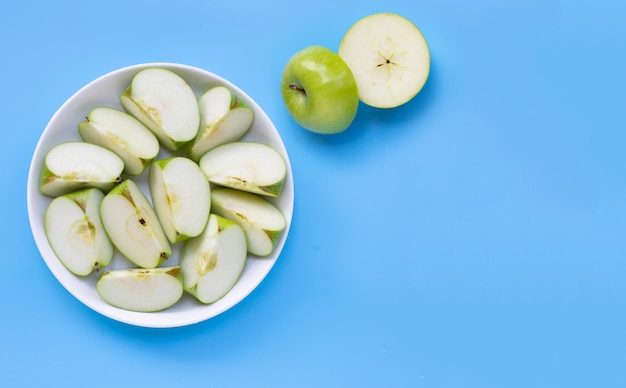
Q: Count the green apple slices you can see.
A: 11